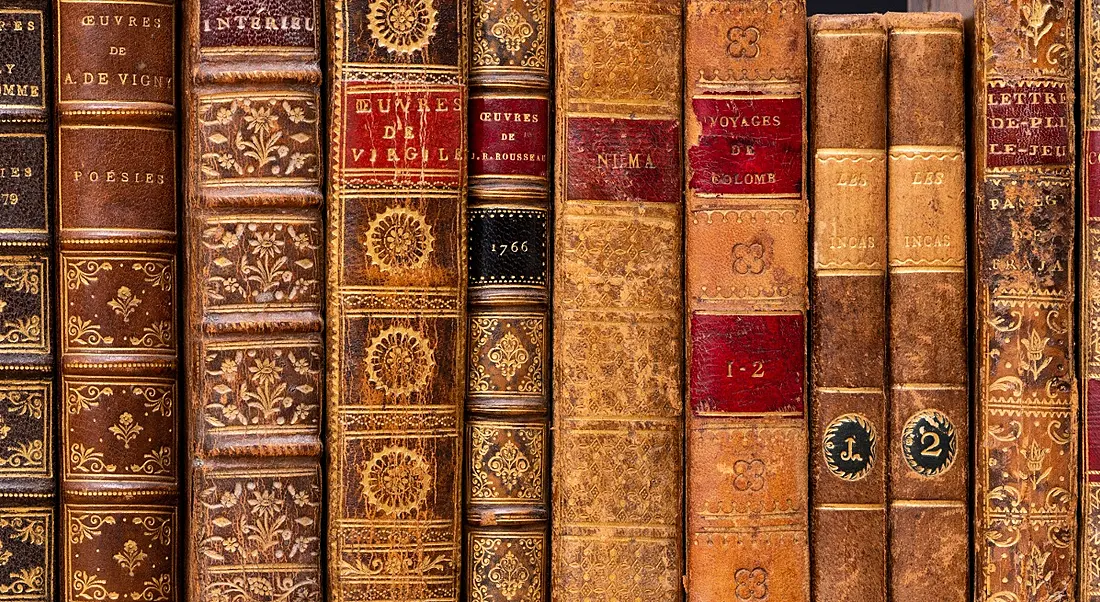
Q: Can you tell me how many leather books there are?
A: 11